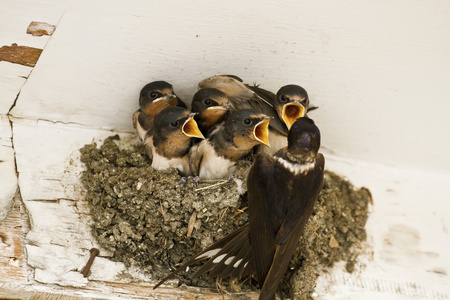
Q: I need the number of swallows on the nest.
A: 6